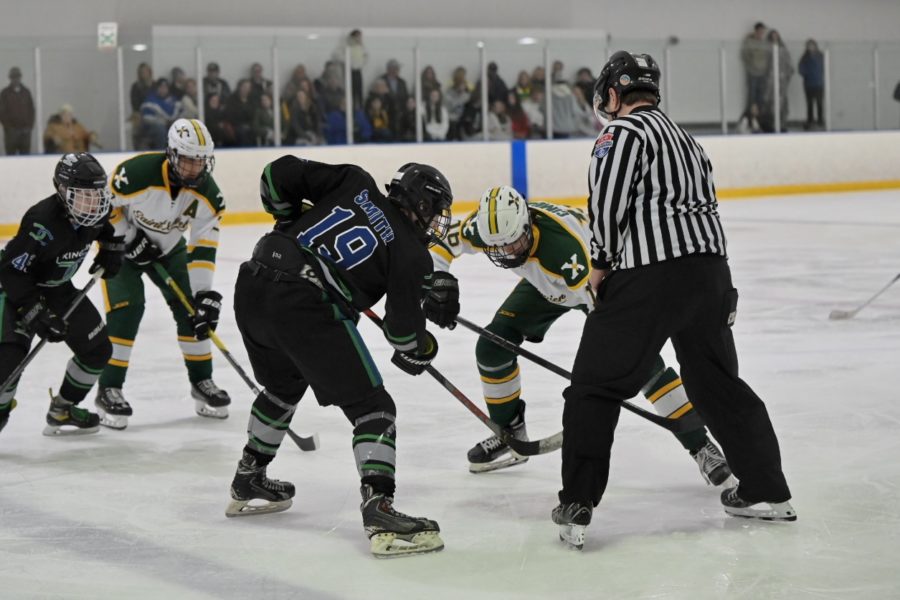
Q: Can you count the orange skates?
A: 0